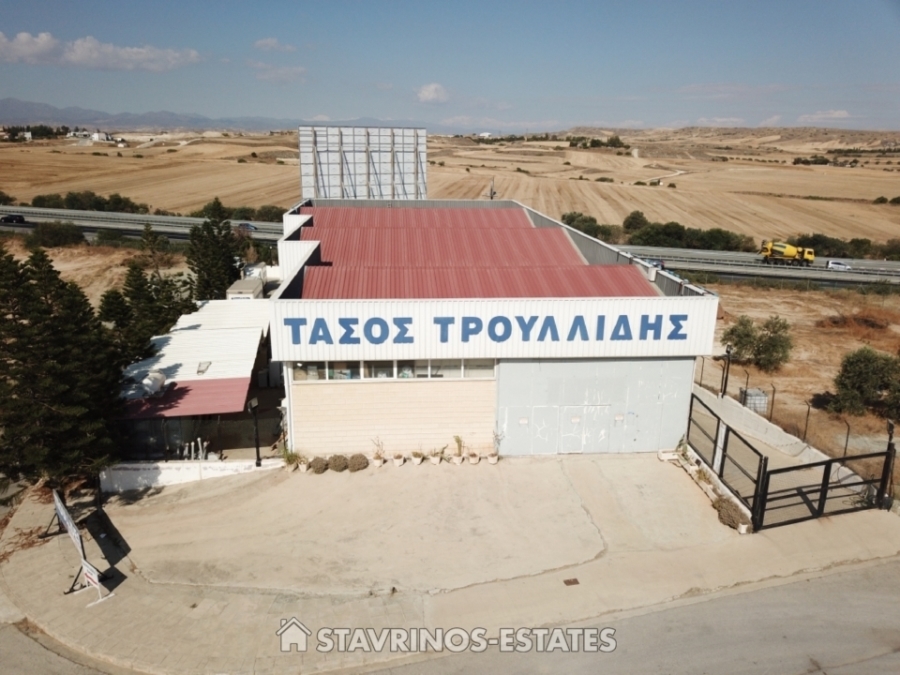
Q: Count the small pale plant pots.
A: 9